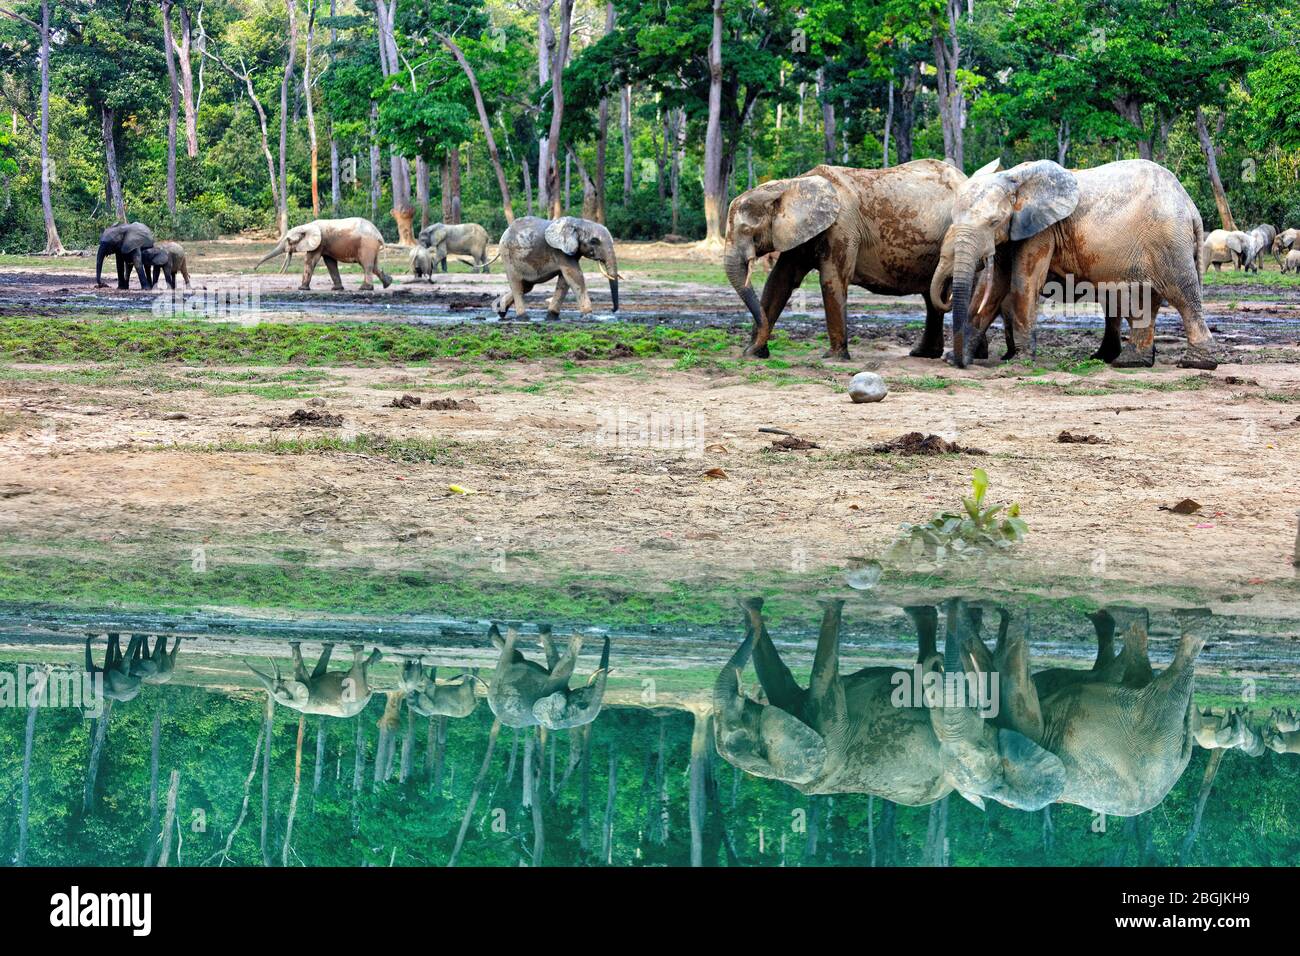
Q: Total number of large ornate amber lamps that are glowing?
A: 0